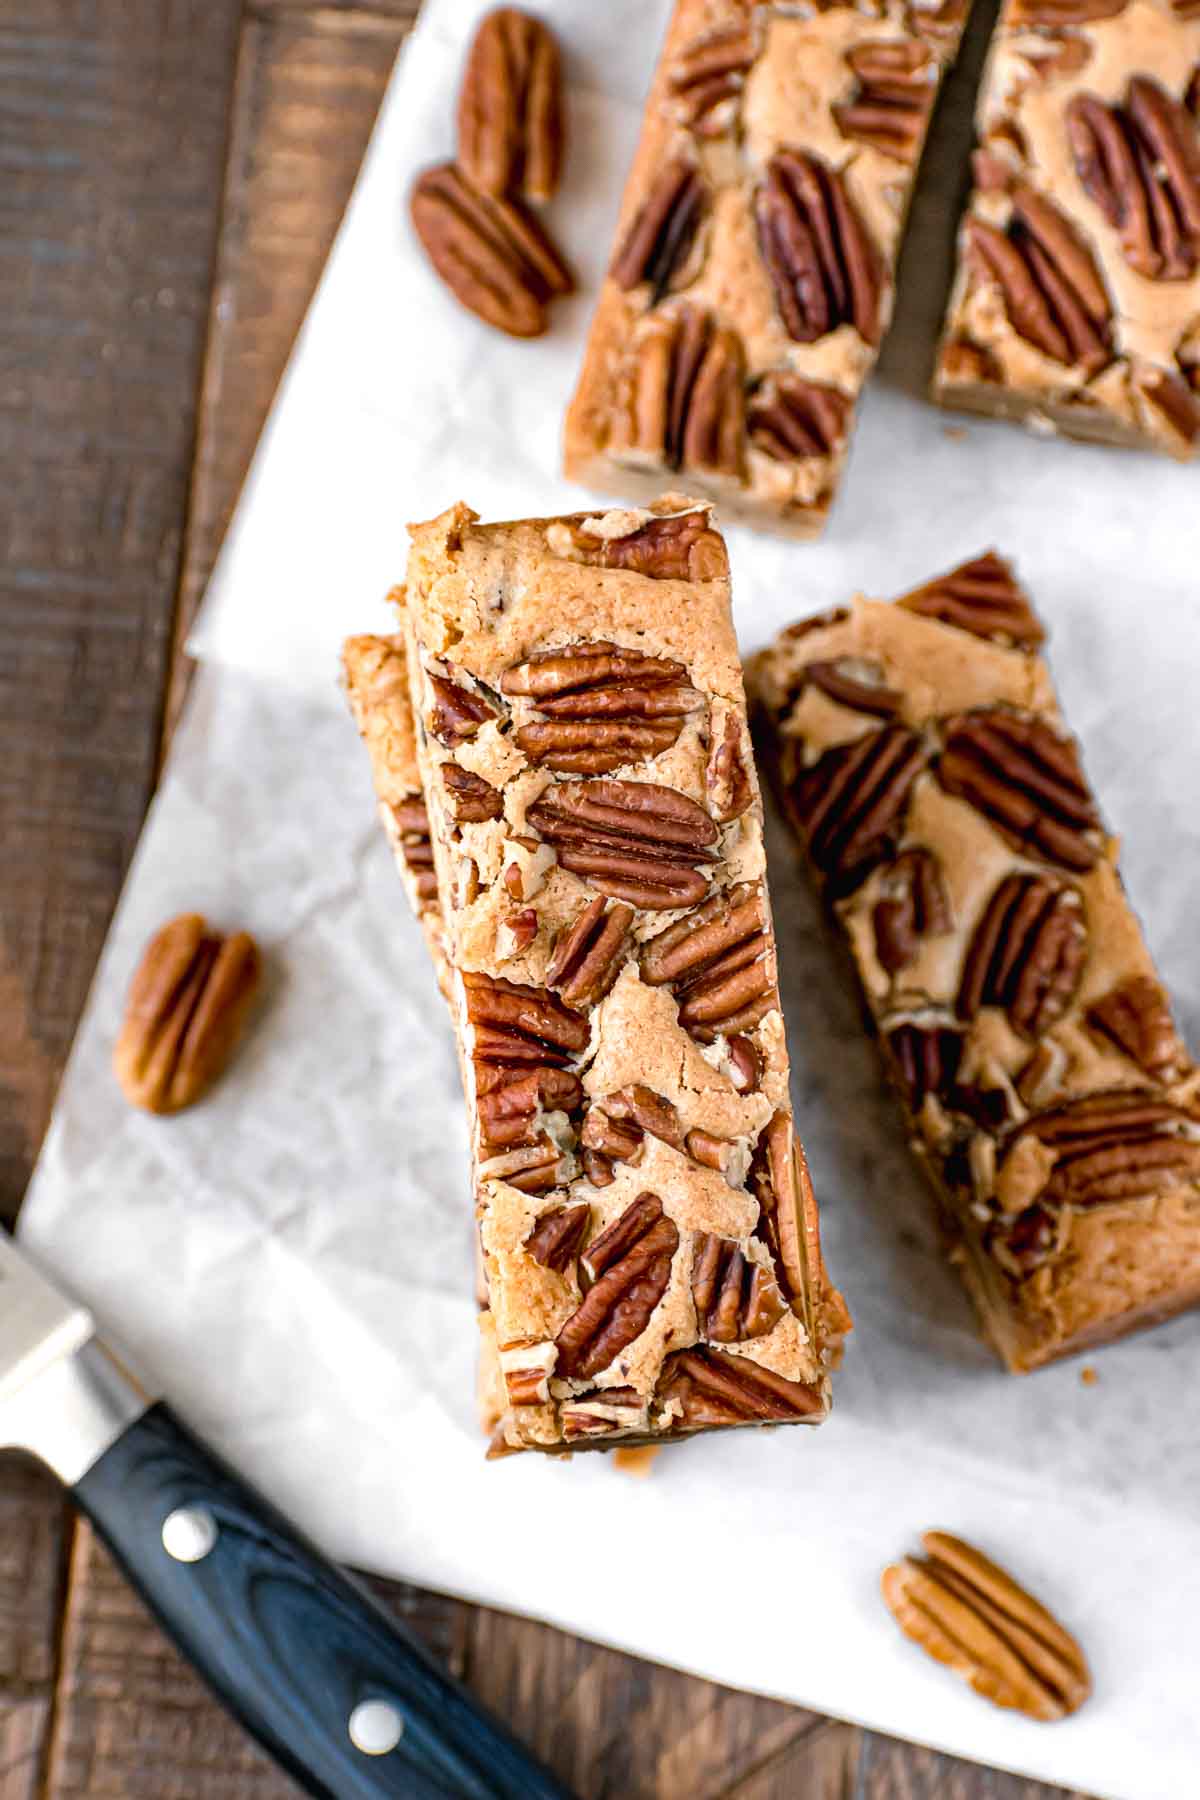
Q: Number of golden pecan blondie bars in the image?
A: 5